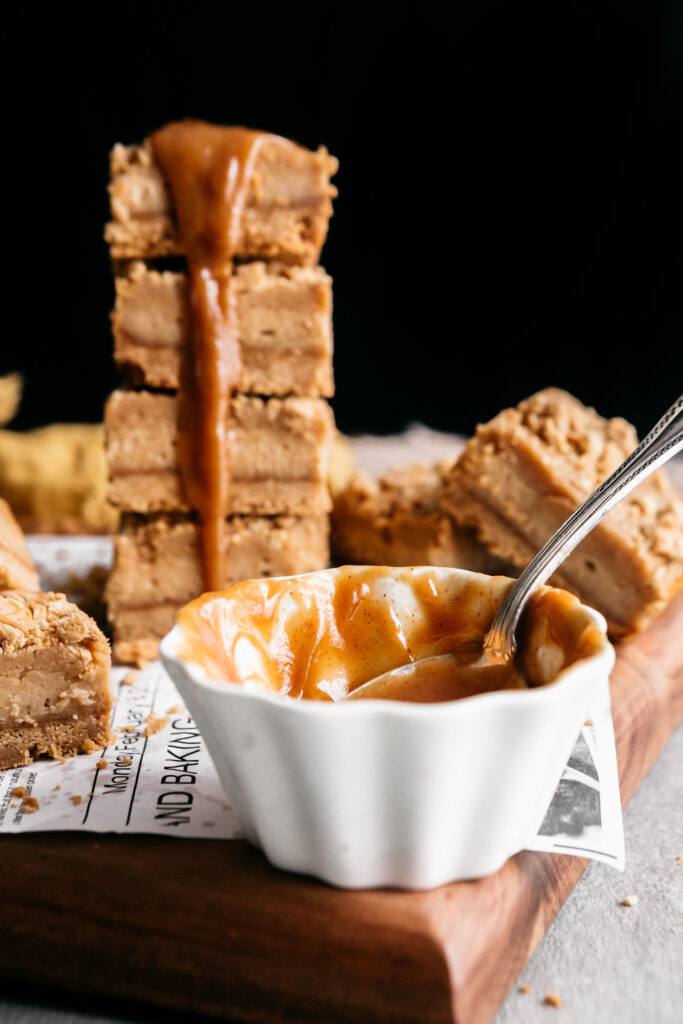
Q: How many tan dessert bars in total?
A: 8